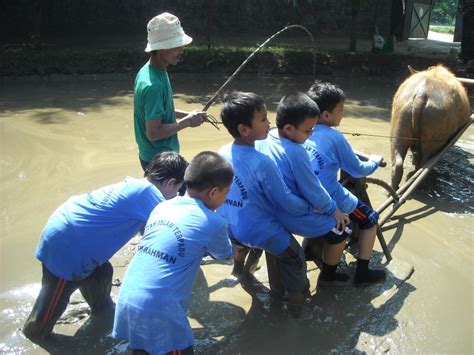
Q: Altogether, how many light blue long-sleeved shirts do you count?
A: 5